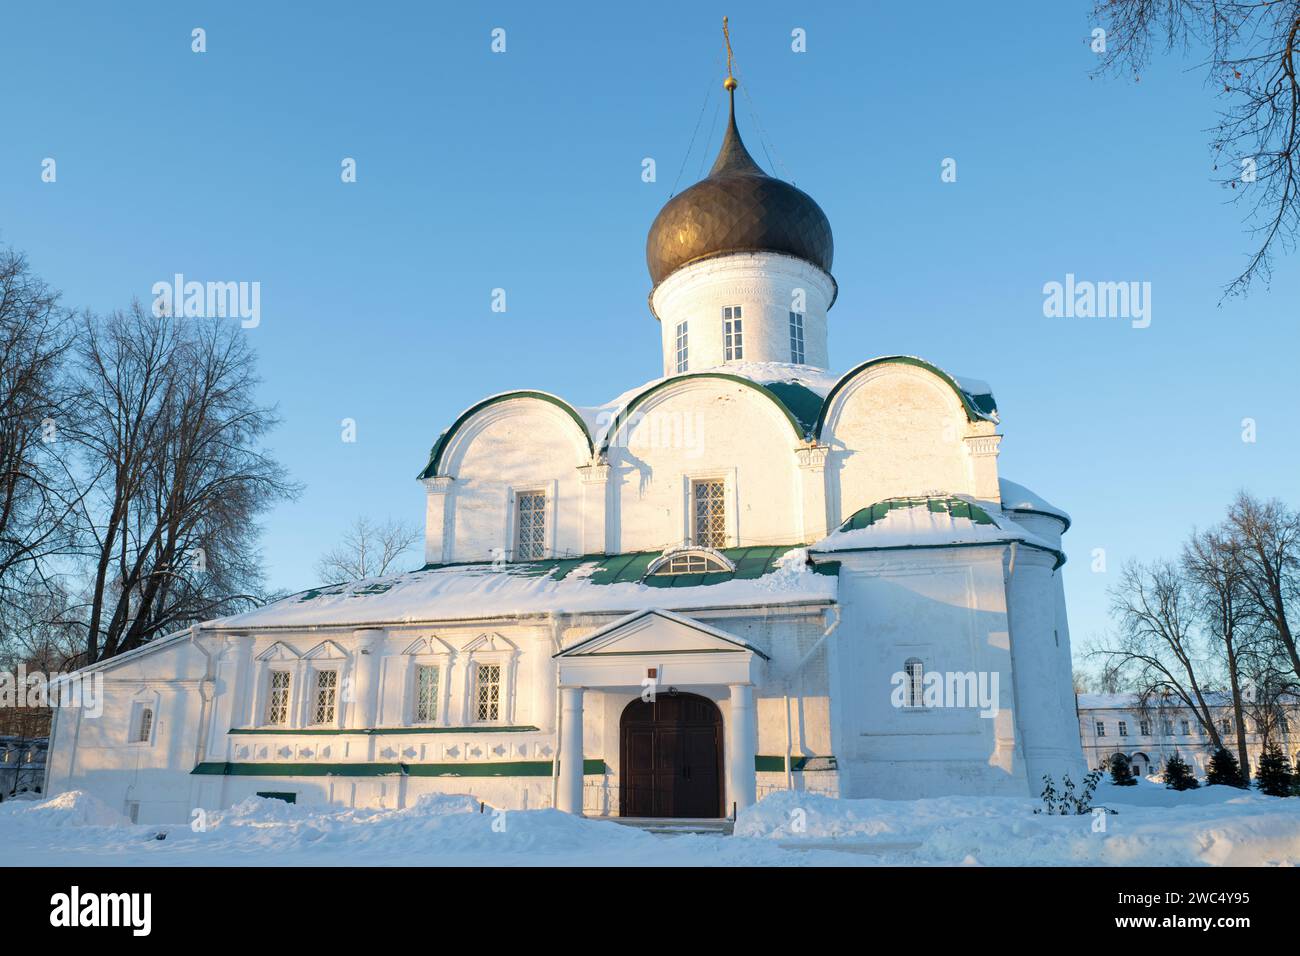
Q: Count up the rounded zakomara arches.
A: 3